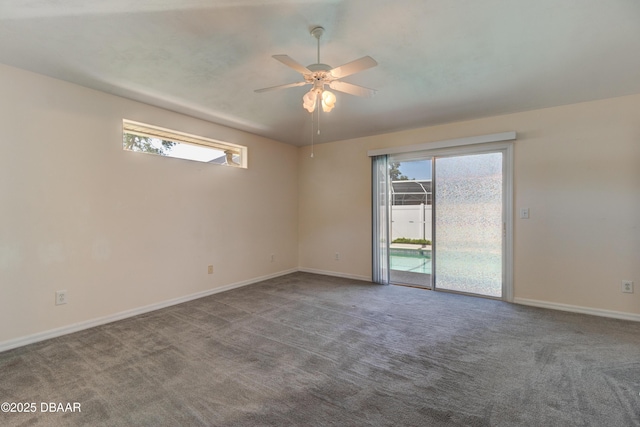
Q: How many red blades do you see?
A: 0